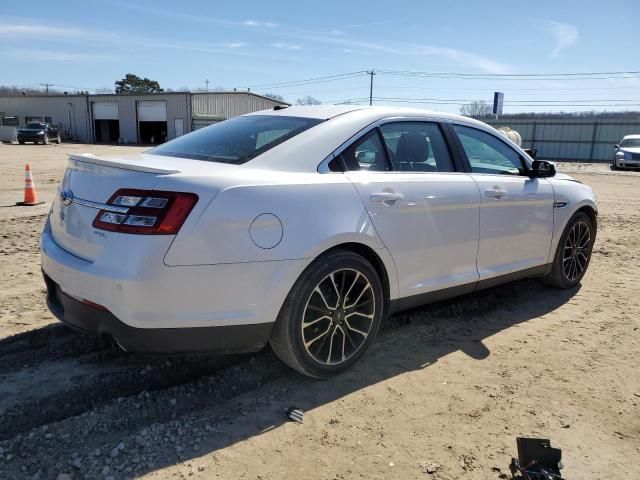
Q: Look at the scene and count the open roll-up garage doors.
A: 2